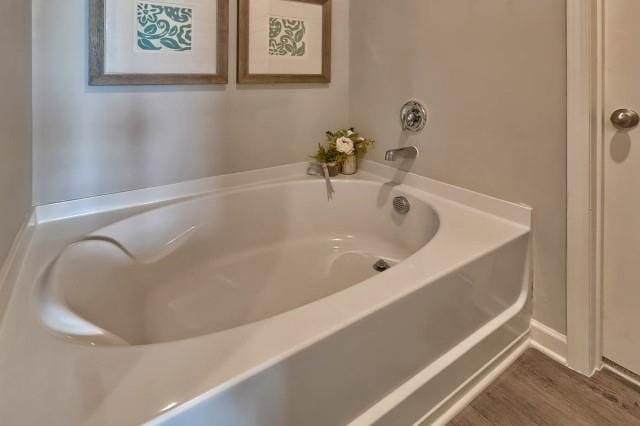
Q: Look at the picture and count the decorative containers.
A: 2